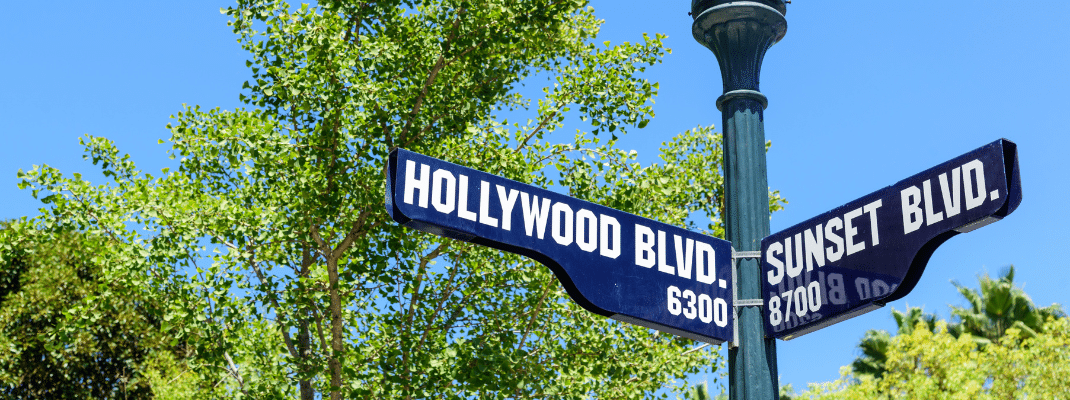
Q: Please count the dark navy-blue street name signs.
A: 2